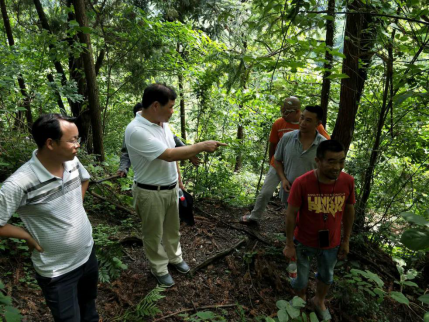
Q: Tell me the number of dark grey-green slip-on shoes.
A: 2